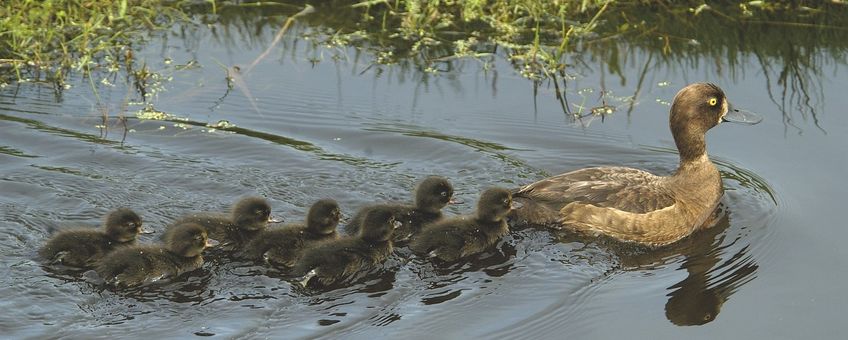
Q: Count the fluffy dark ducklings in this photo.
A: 7